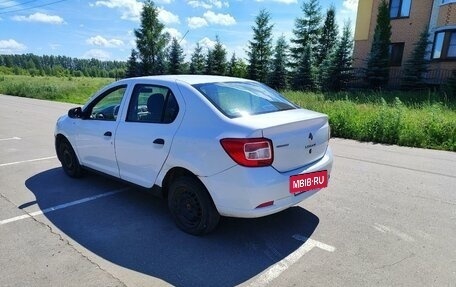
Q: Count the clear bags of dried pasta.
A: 0